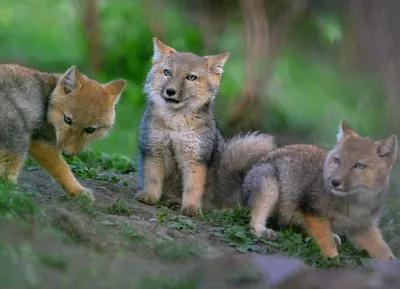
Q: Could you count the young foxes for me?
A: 3